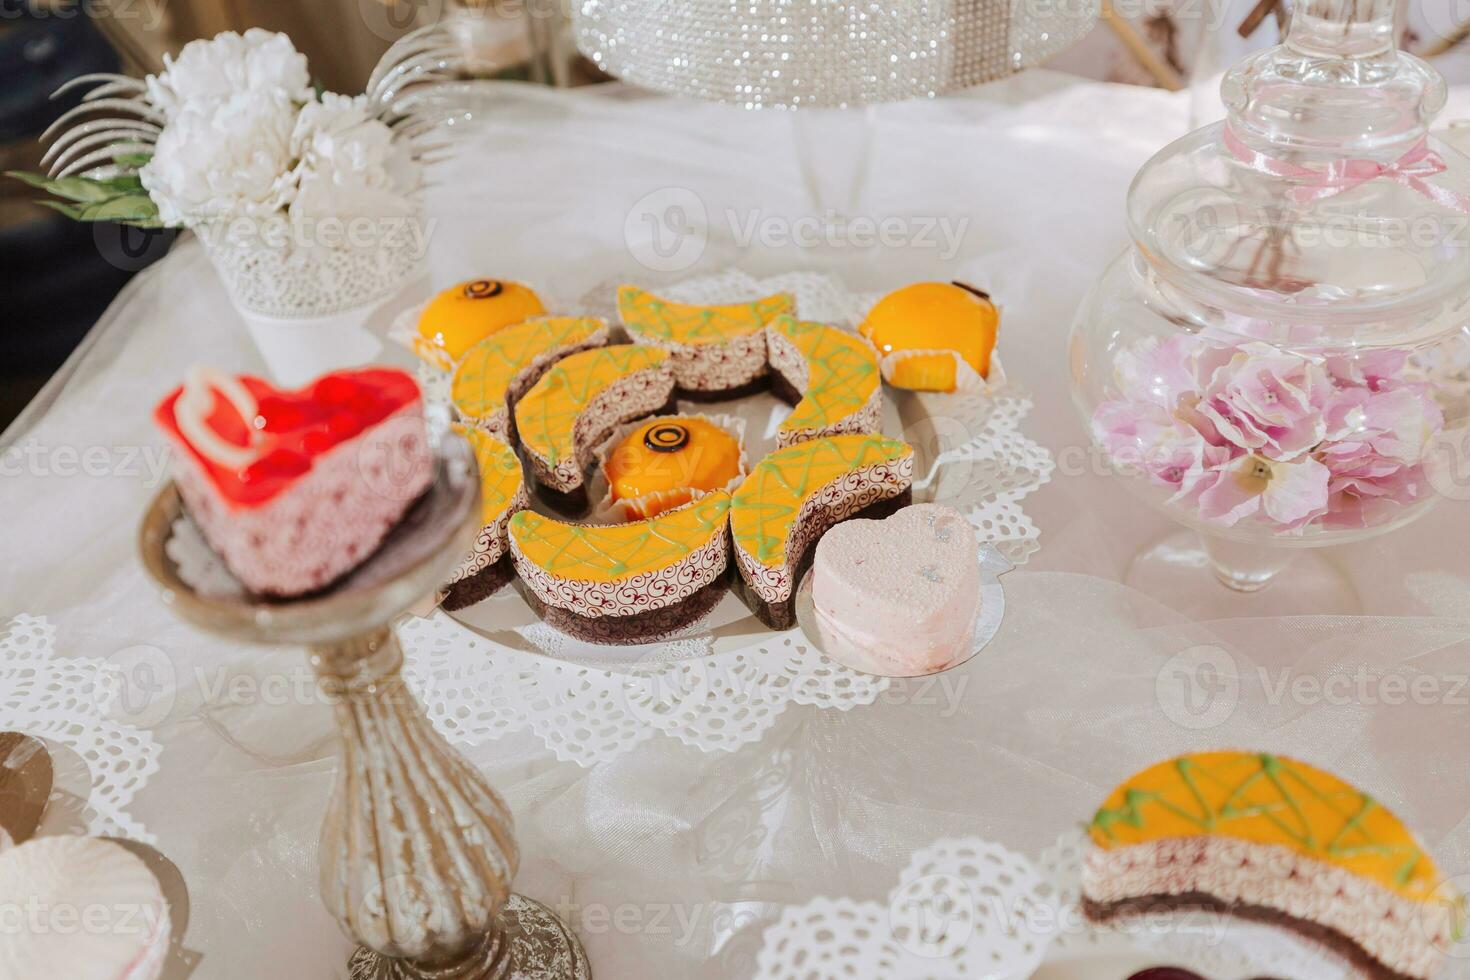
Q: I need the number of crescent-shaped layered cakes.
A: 8